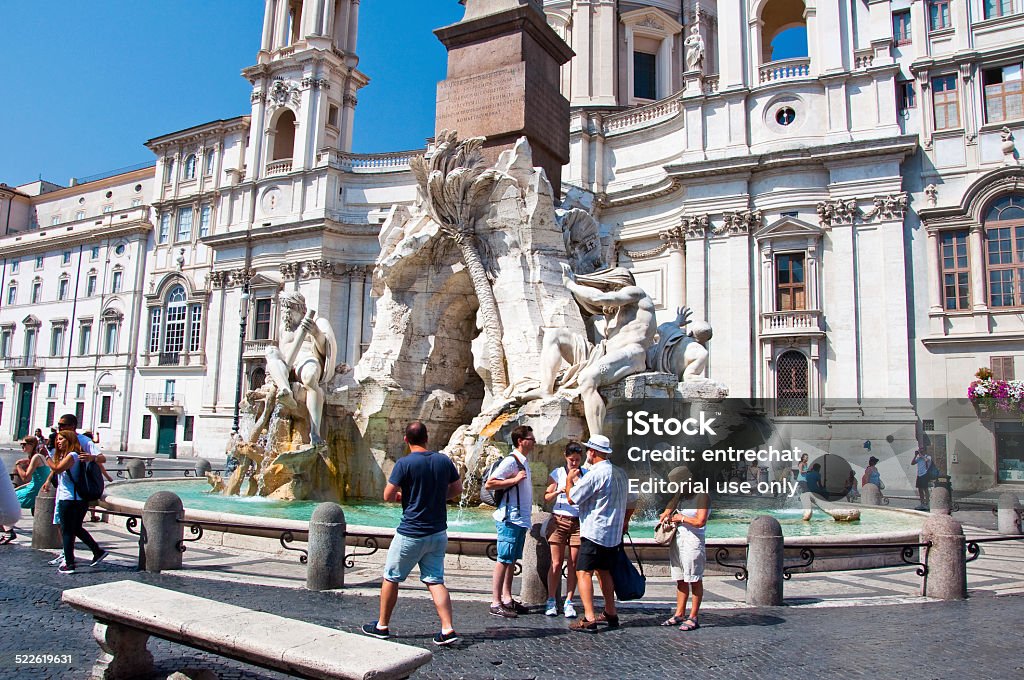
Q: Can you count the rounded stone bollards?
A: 11